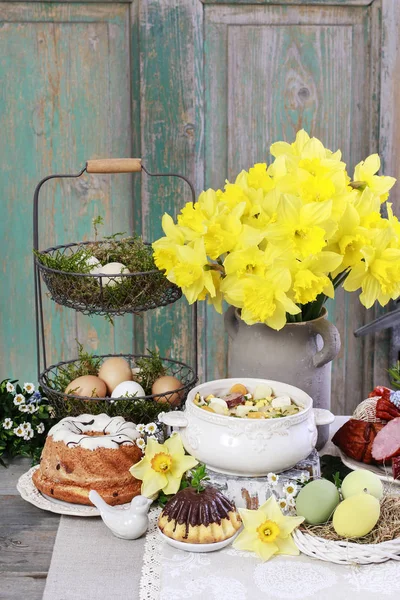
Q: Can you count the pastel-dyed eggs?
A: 3